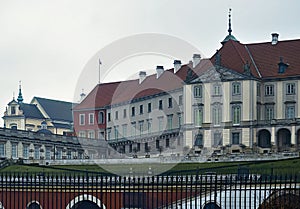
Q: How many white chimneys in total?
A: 5